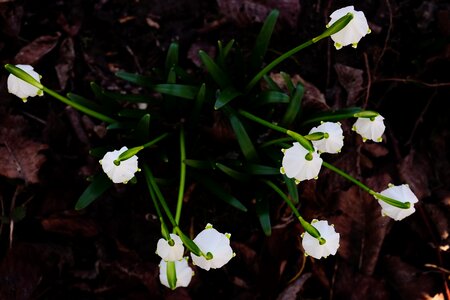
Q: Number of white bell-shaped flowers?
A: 11